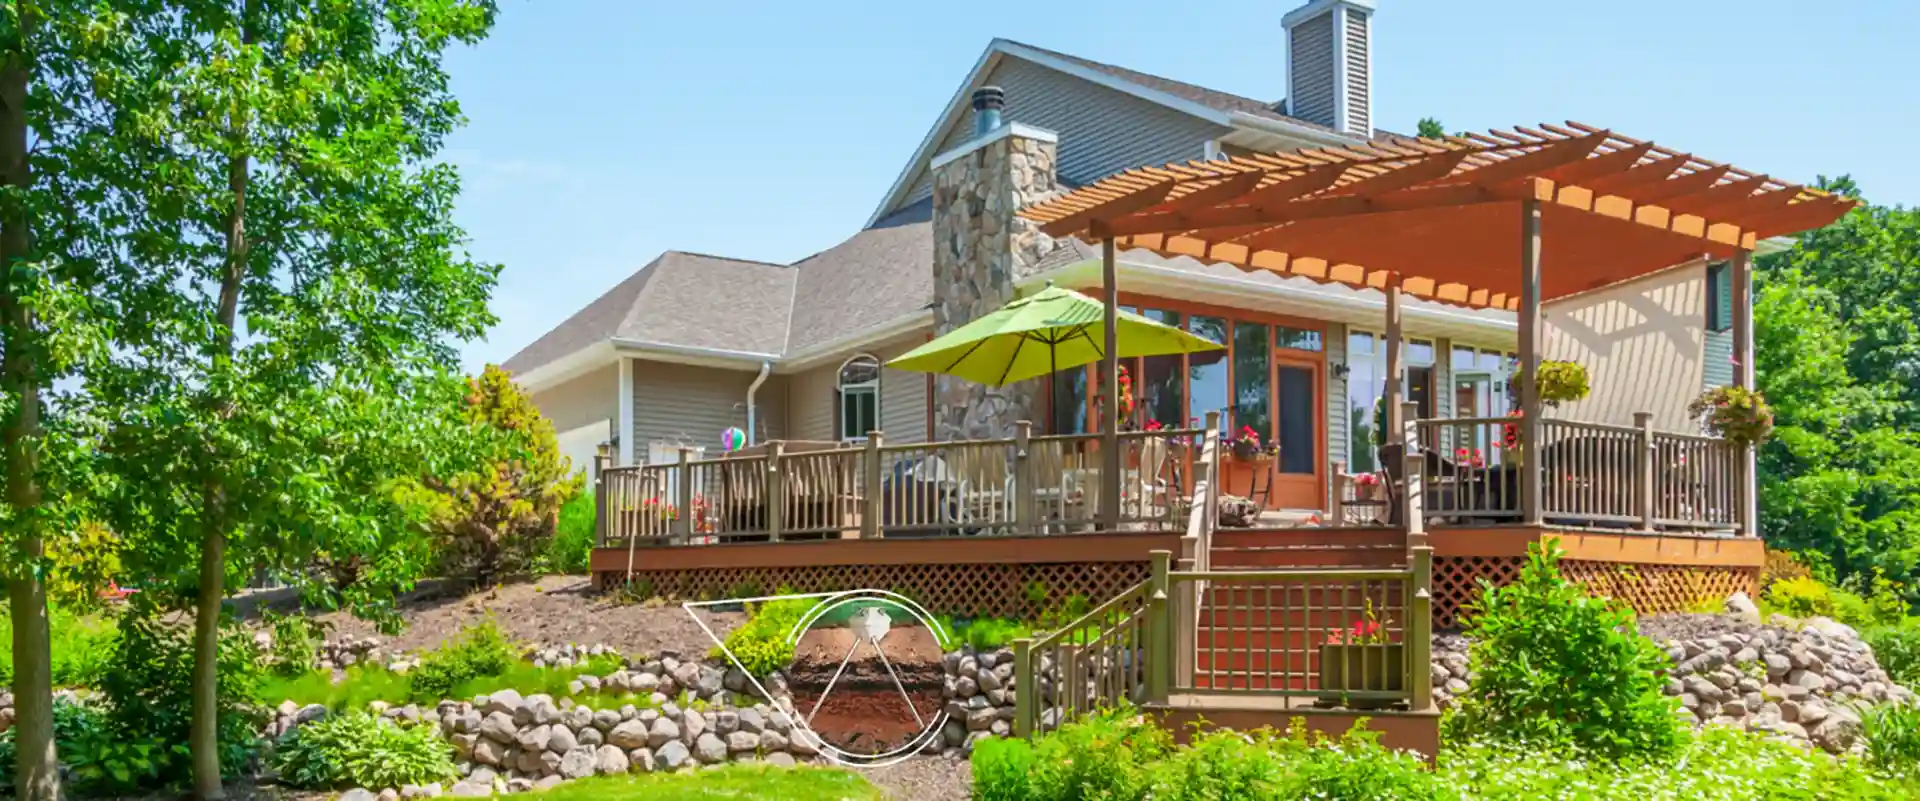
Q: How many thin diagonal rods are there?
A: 2